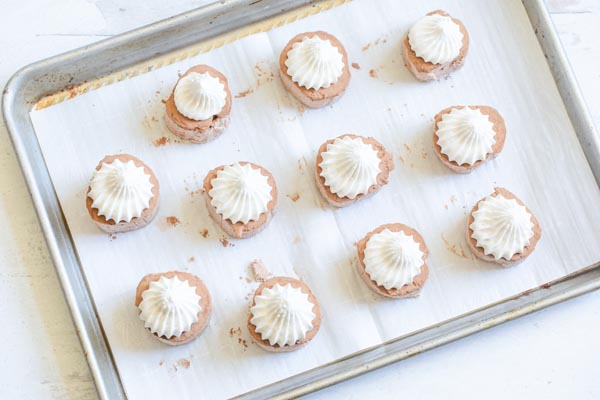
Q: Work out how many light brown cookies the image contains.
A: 11